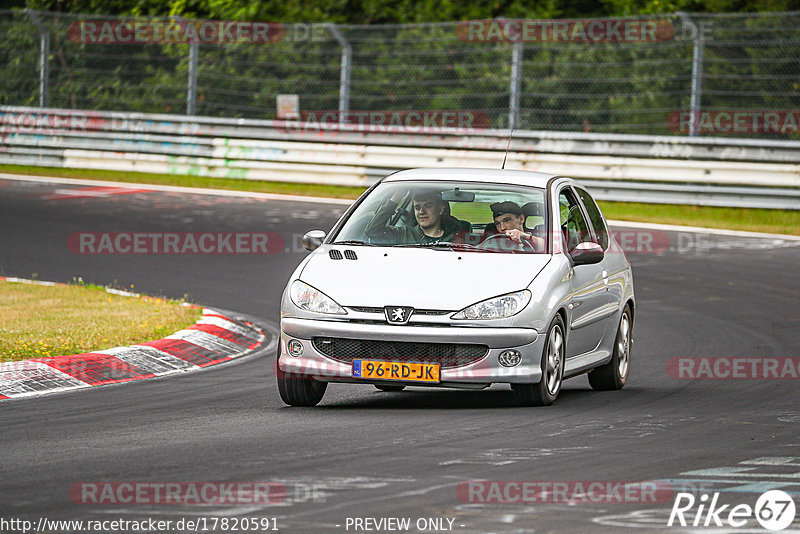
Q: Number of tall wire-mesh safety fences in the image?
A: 1